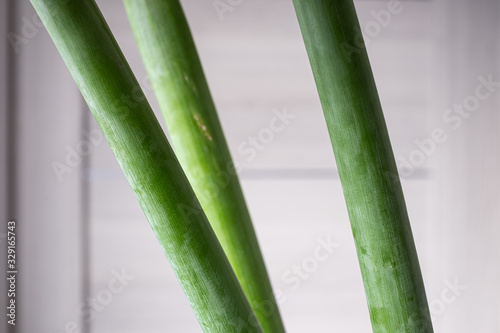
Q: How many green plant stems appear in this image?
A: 3